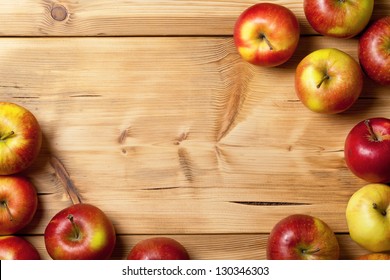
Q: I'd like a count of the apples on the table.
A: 13